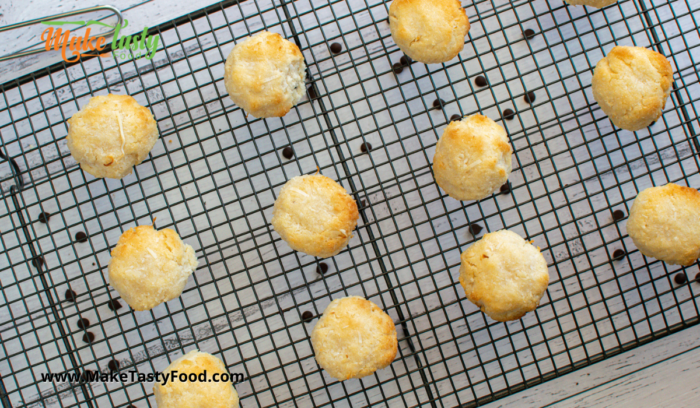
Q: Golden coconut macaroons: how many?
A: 12